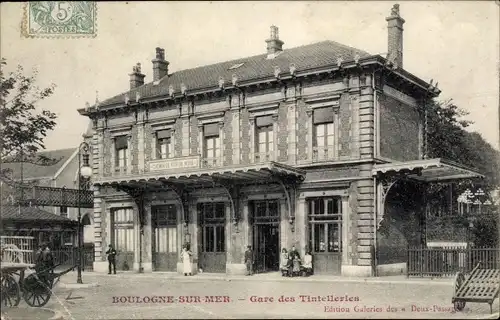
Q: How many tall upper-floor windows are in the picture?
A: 5